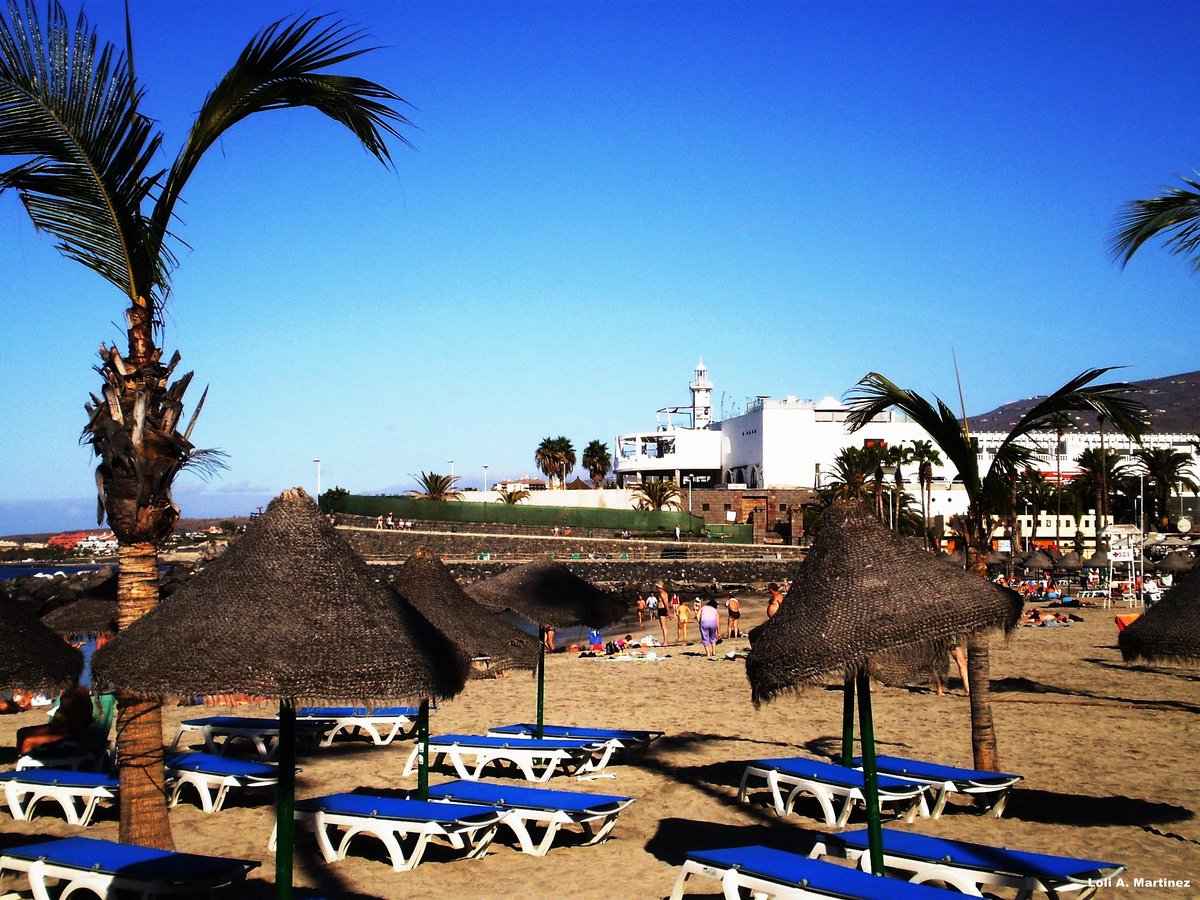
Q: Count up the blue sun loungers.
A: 13